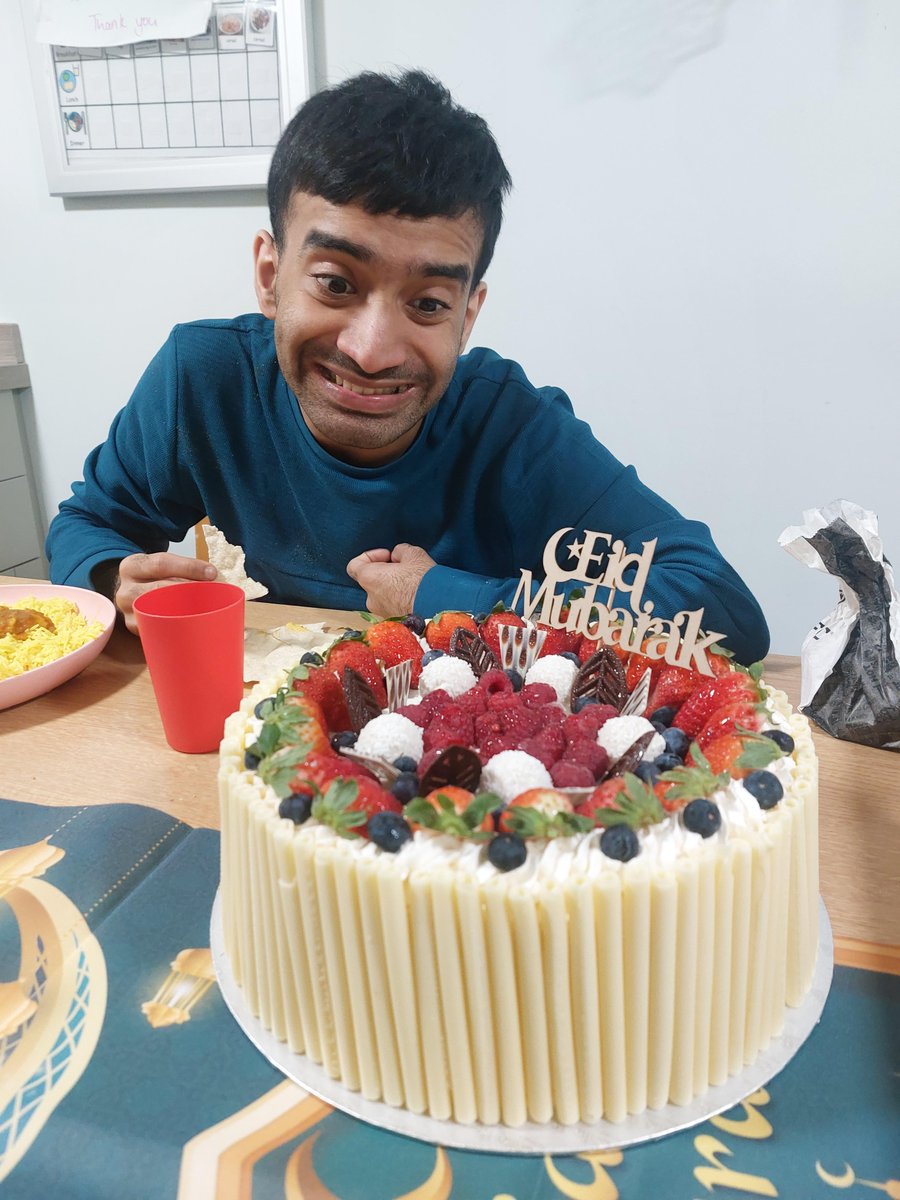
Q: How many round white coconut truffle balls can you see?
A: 5